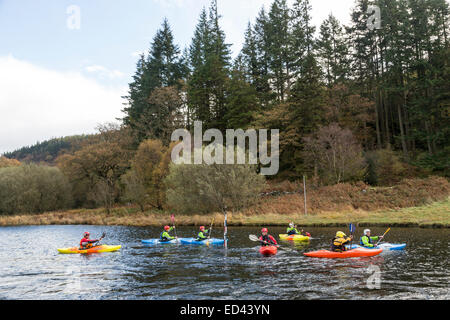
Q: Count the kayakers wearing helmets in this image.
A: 7